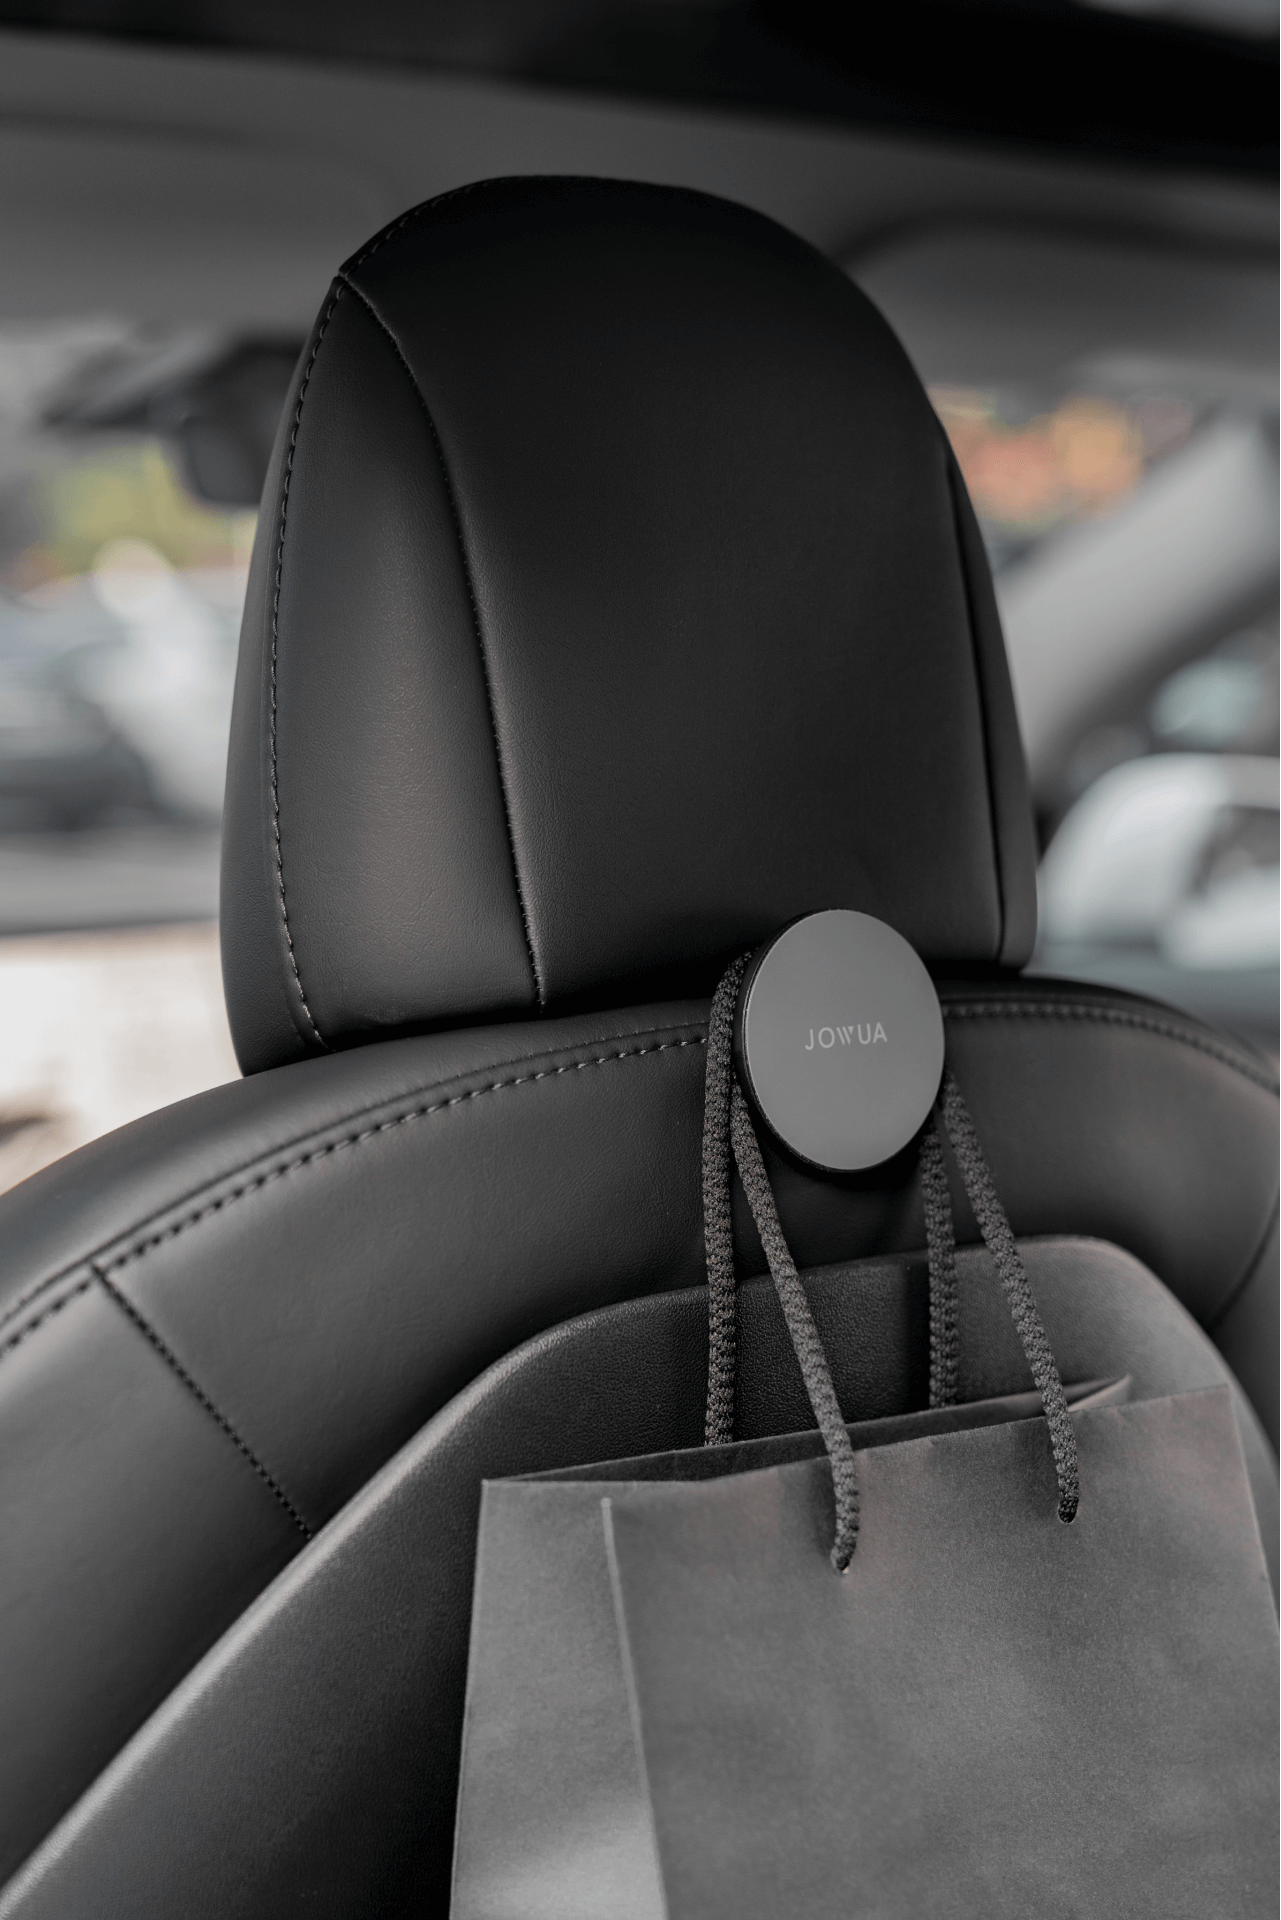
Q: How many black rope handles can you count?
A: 2